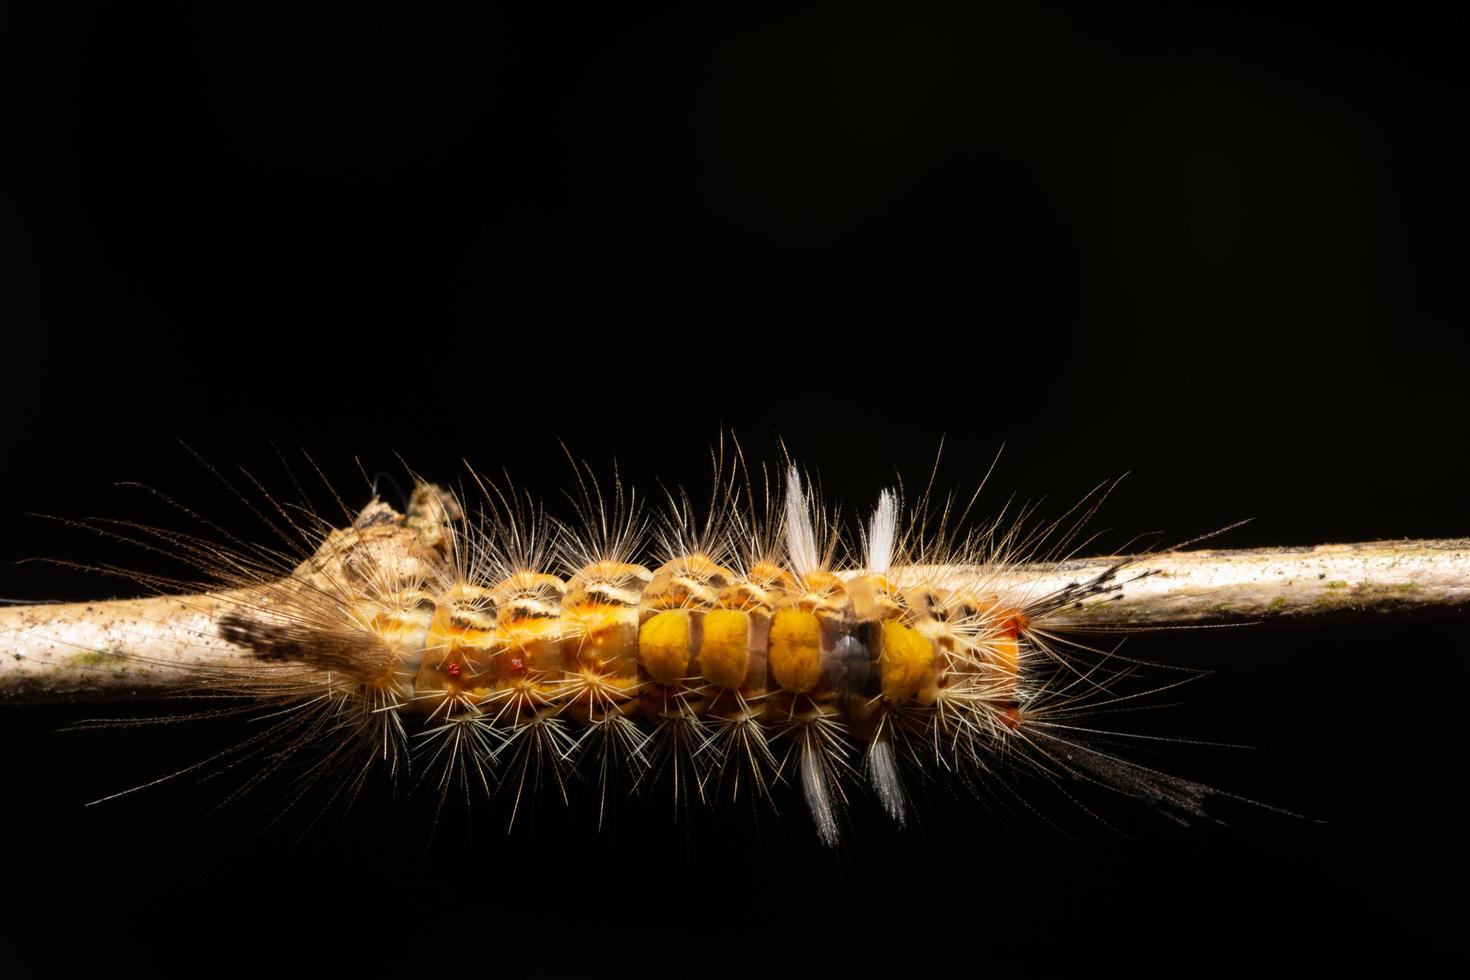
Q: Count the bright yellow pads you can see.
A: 4